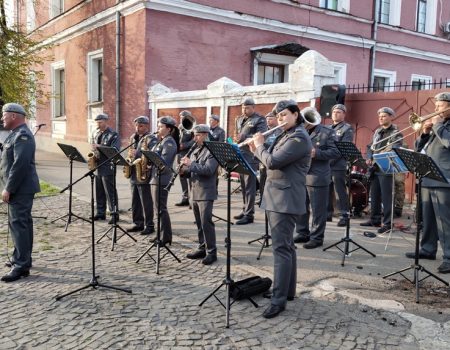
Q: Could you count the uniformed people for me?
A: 14